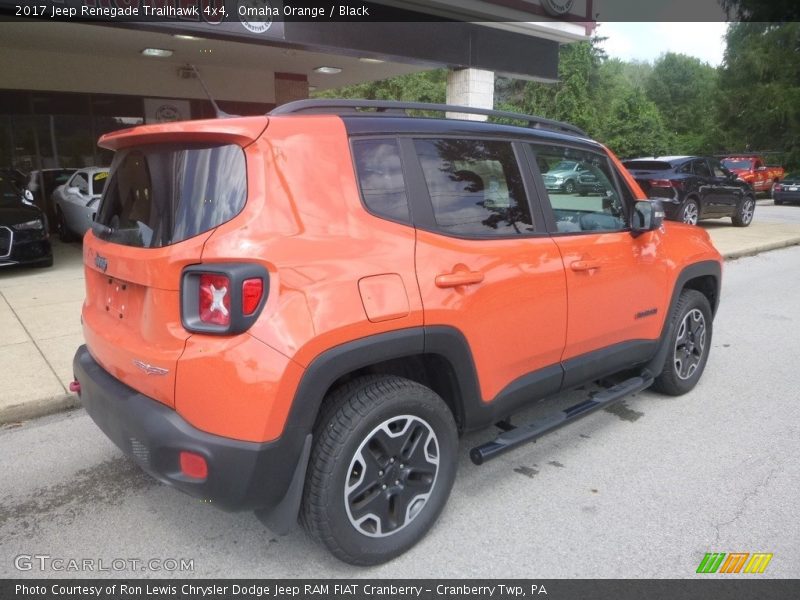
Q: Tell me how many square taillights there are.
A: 1